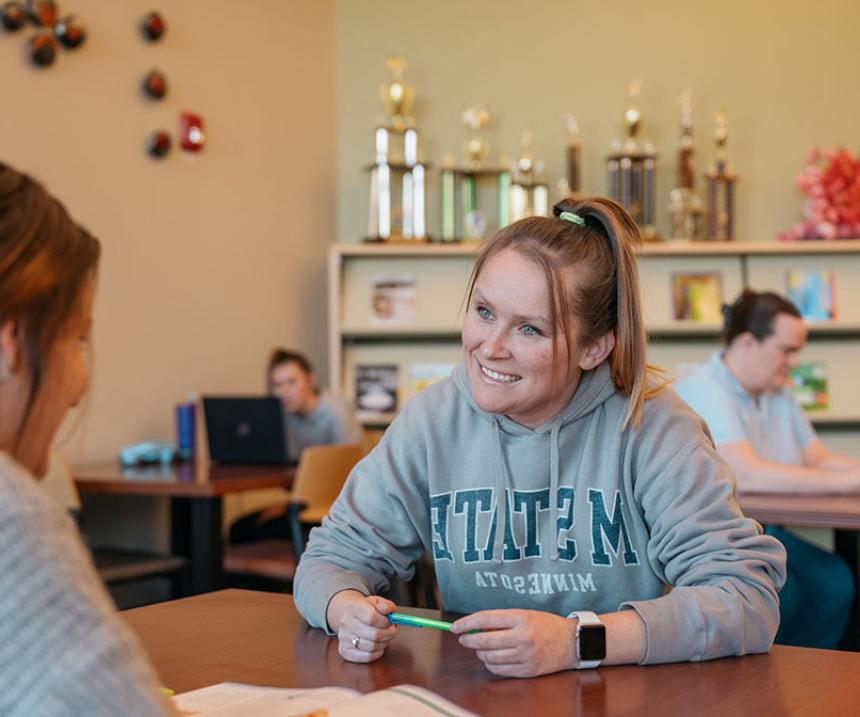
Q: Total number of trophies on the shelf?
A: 7